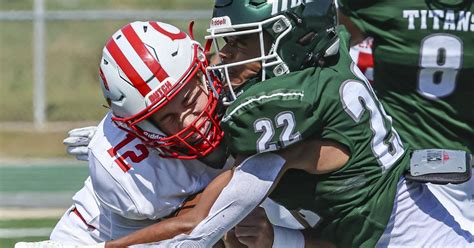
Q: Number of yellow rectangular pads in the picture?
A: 0